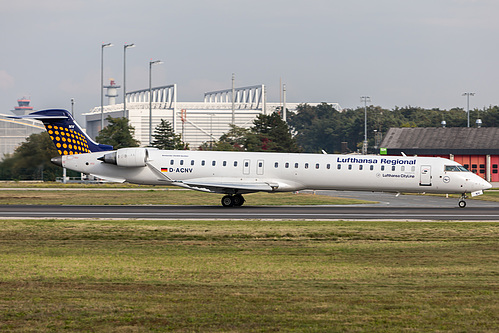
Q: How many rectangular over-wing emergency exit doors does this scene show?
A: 2